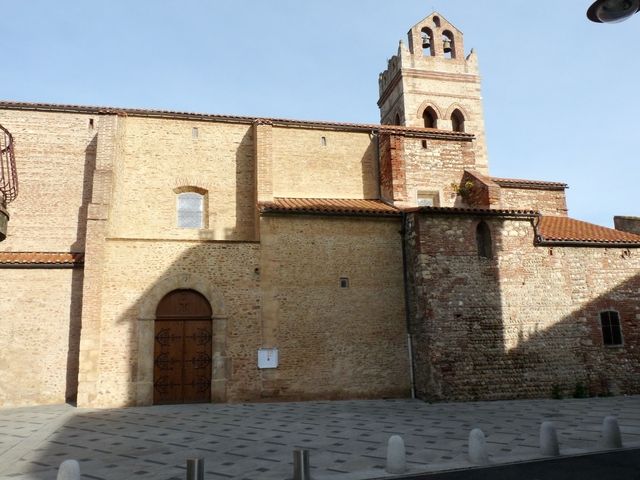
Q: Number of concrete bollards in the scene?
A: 5